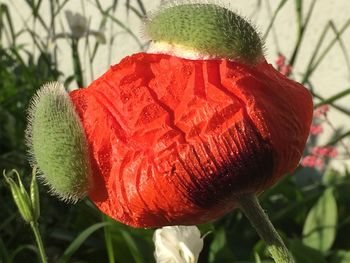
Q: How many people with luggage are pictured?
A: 0